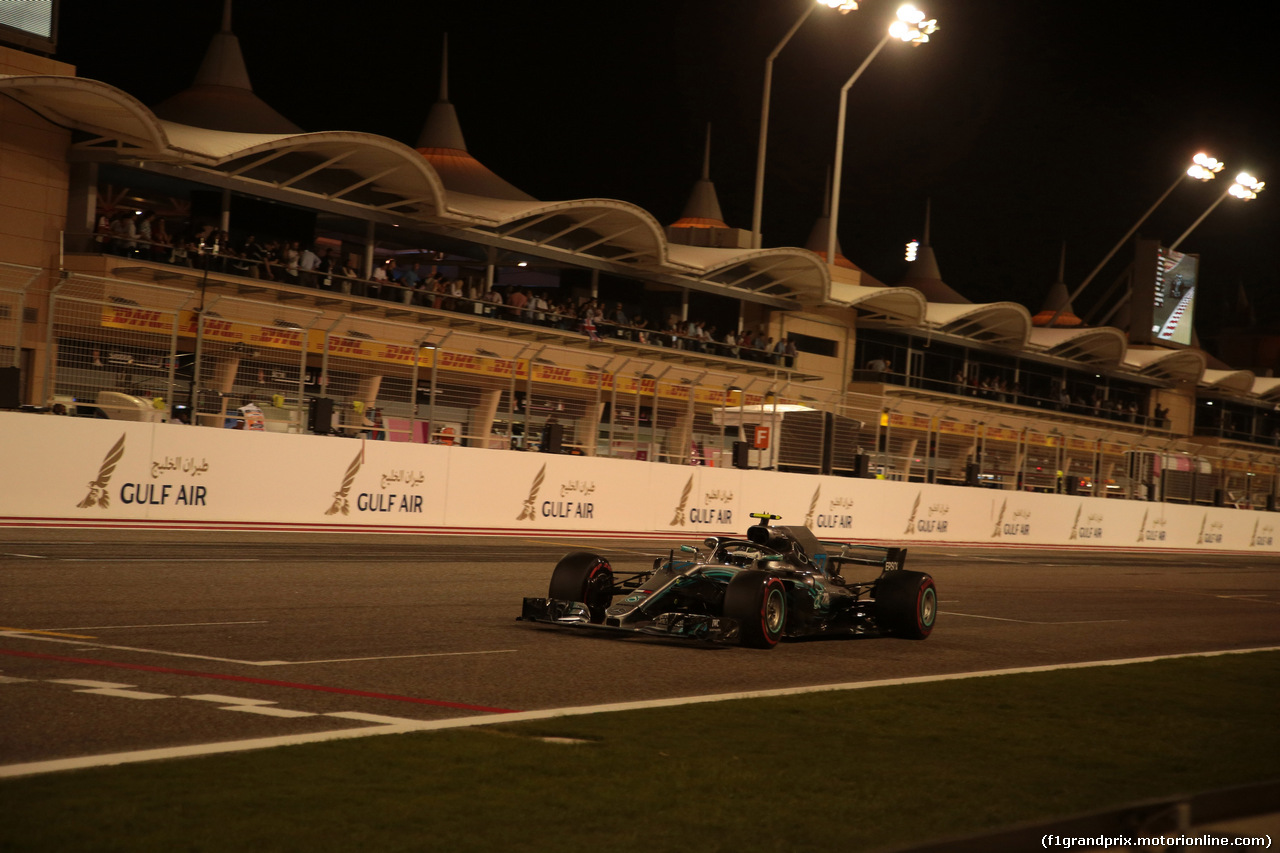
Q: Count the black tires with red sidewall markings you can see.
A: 3